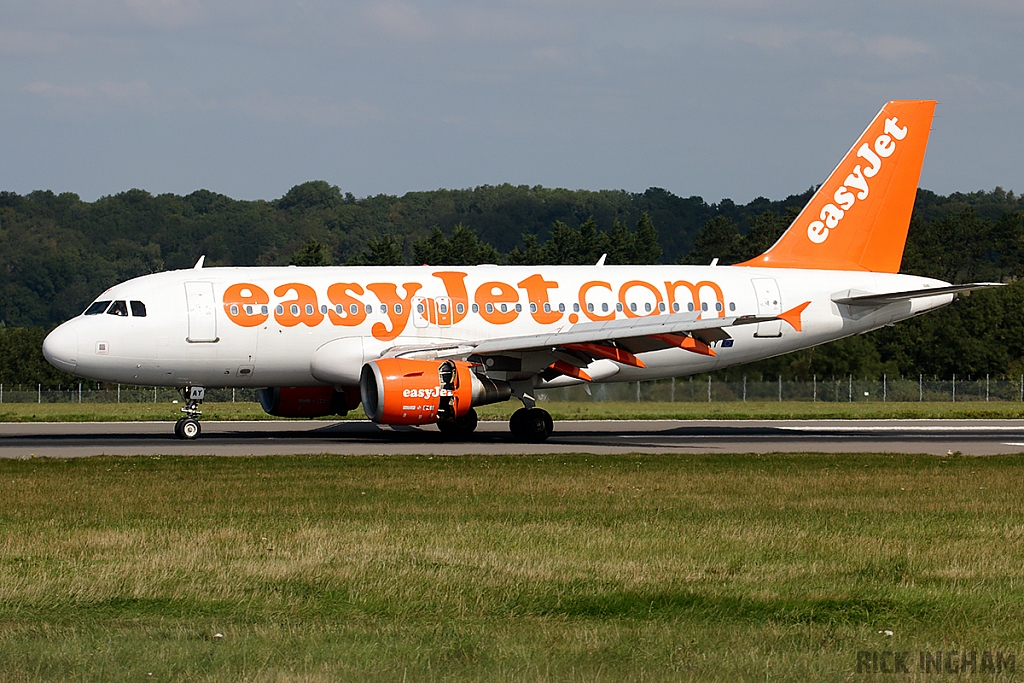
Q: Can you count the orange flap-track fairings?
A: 3